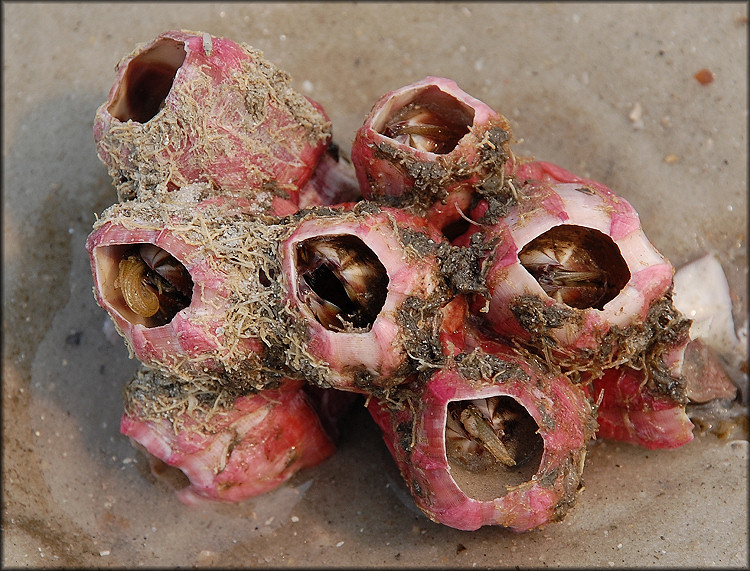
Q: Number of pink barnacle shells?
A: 8